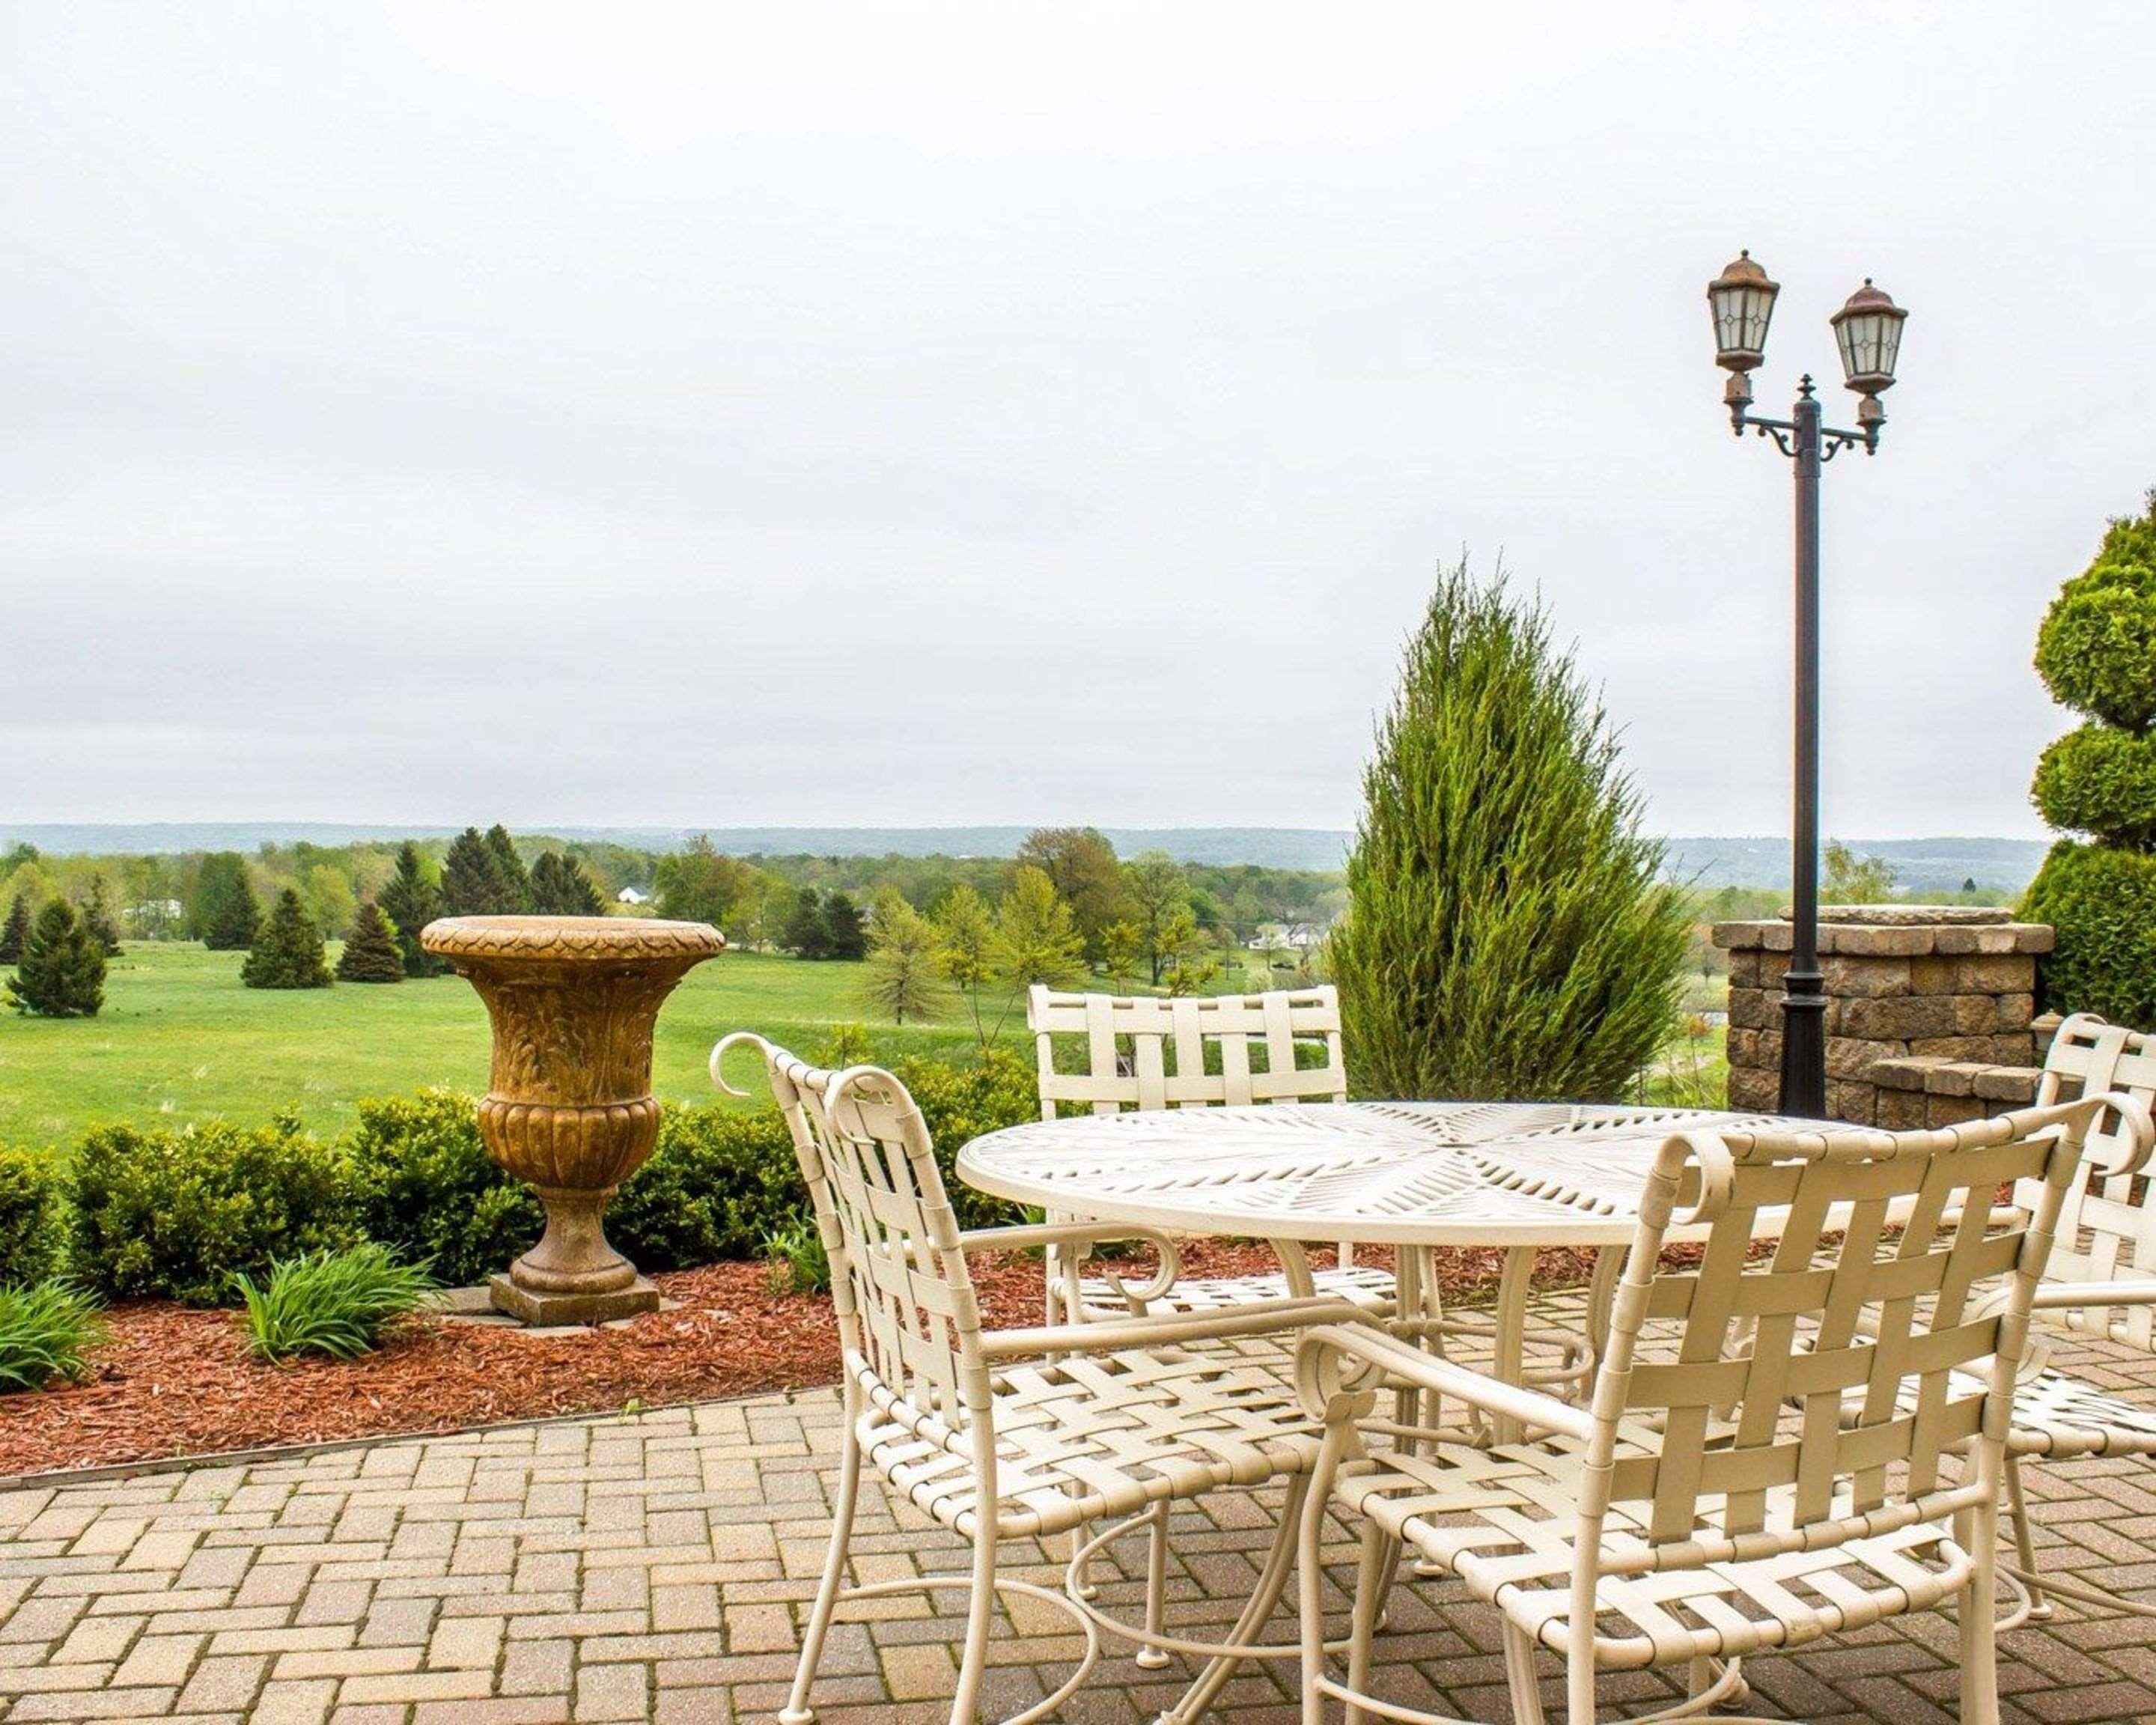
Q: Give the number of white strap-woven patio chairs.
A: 4